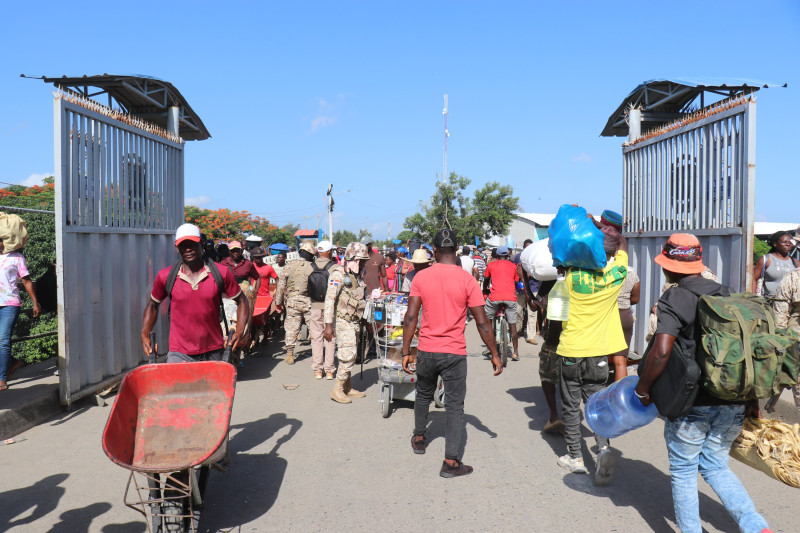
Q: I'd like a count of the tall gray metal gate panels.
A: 2